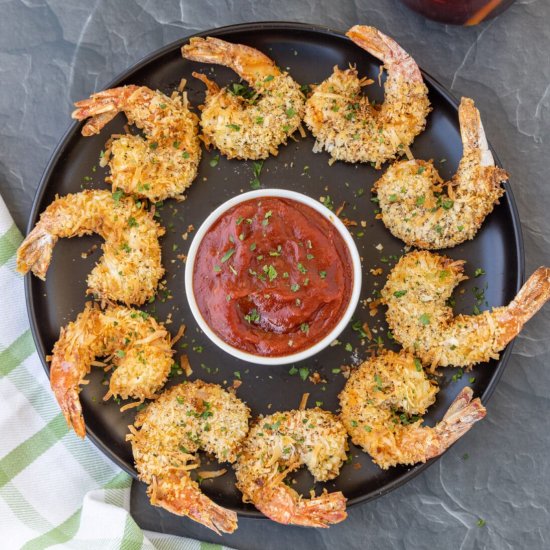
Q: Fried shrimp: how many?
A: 10